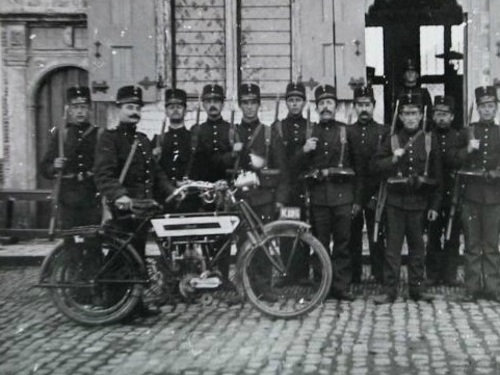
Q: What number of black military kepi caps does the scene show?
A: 12